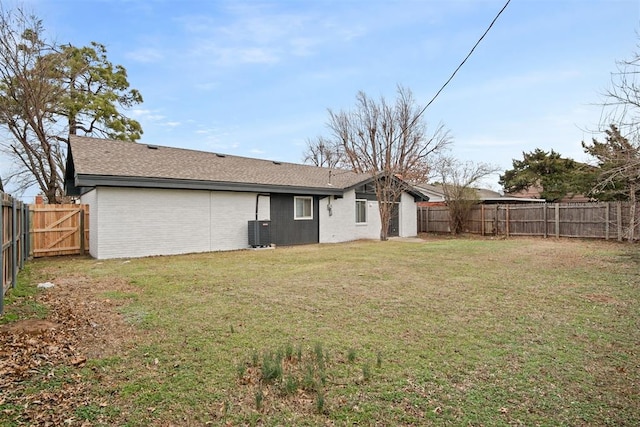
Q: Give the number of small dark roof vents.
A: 3